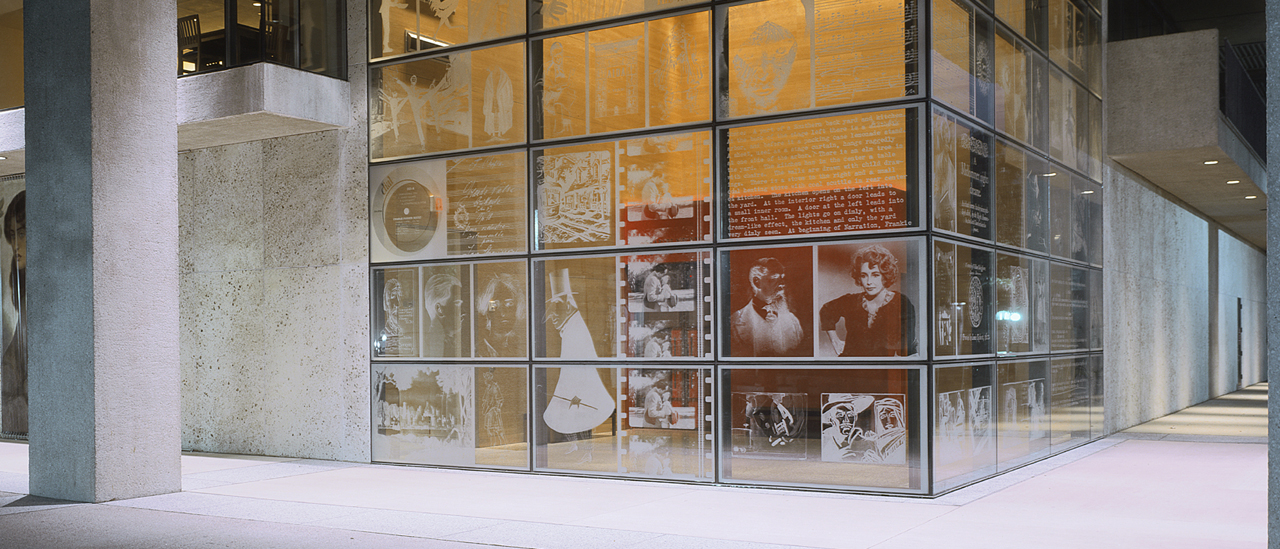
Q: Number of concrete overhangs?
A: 2